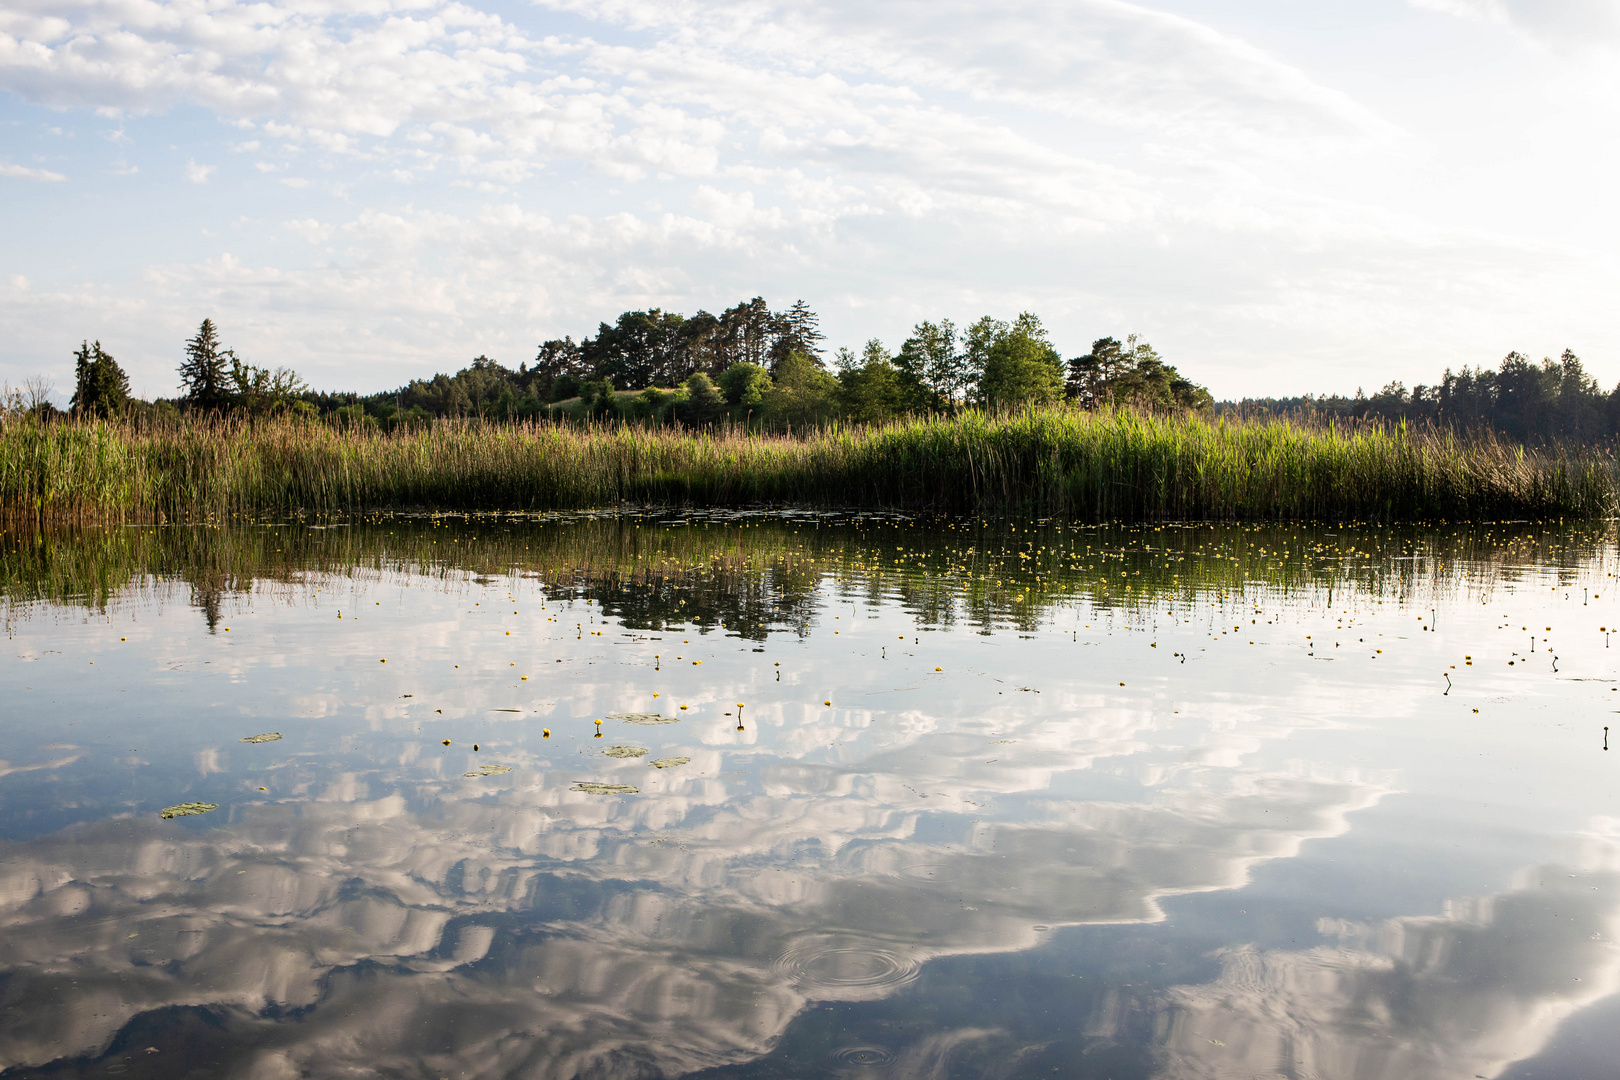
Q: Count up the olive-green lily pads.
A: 7